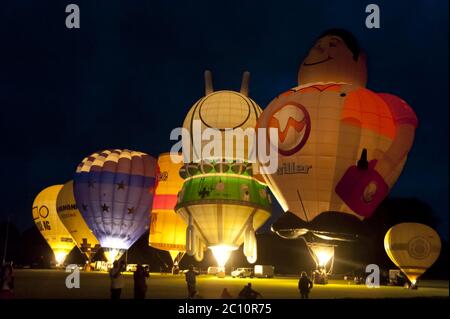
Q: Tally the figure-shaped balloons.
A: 2